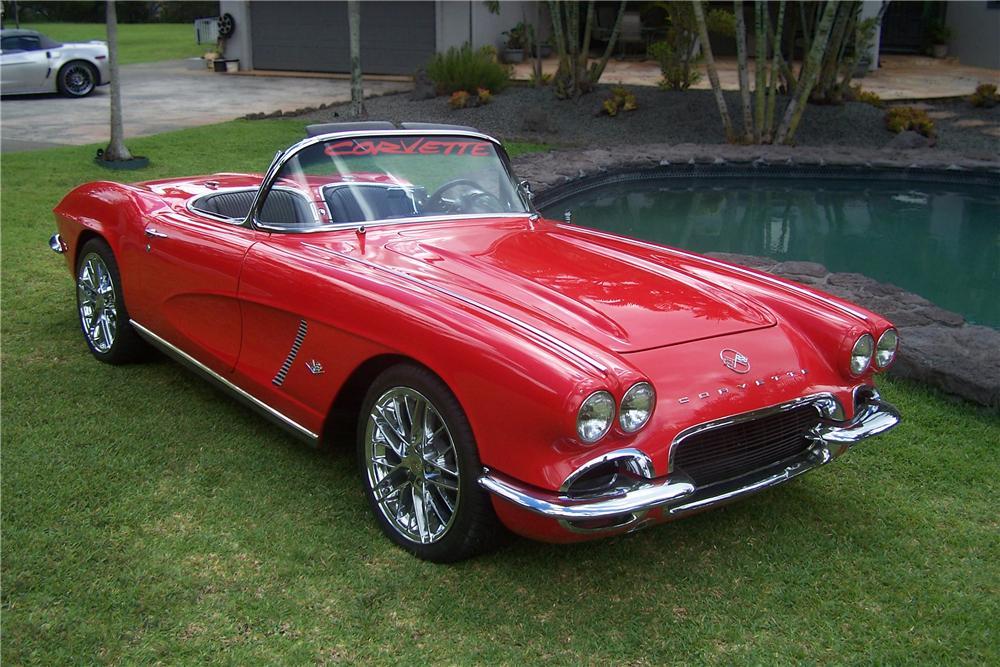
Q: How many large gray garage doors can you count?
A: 1